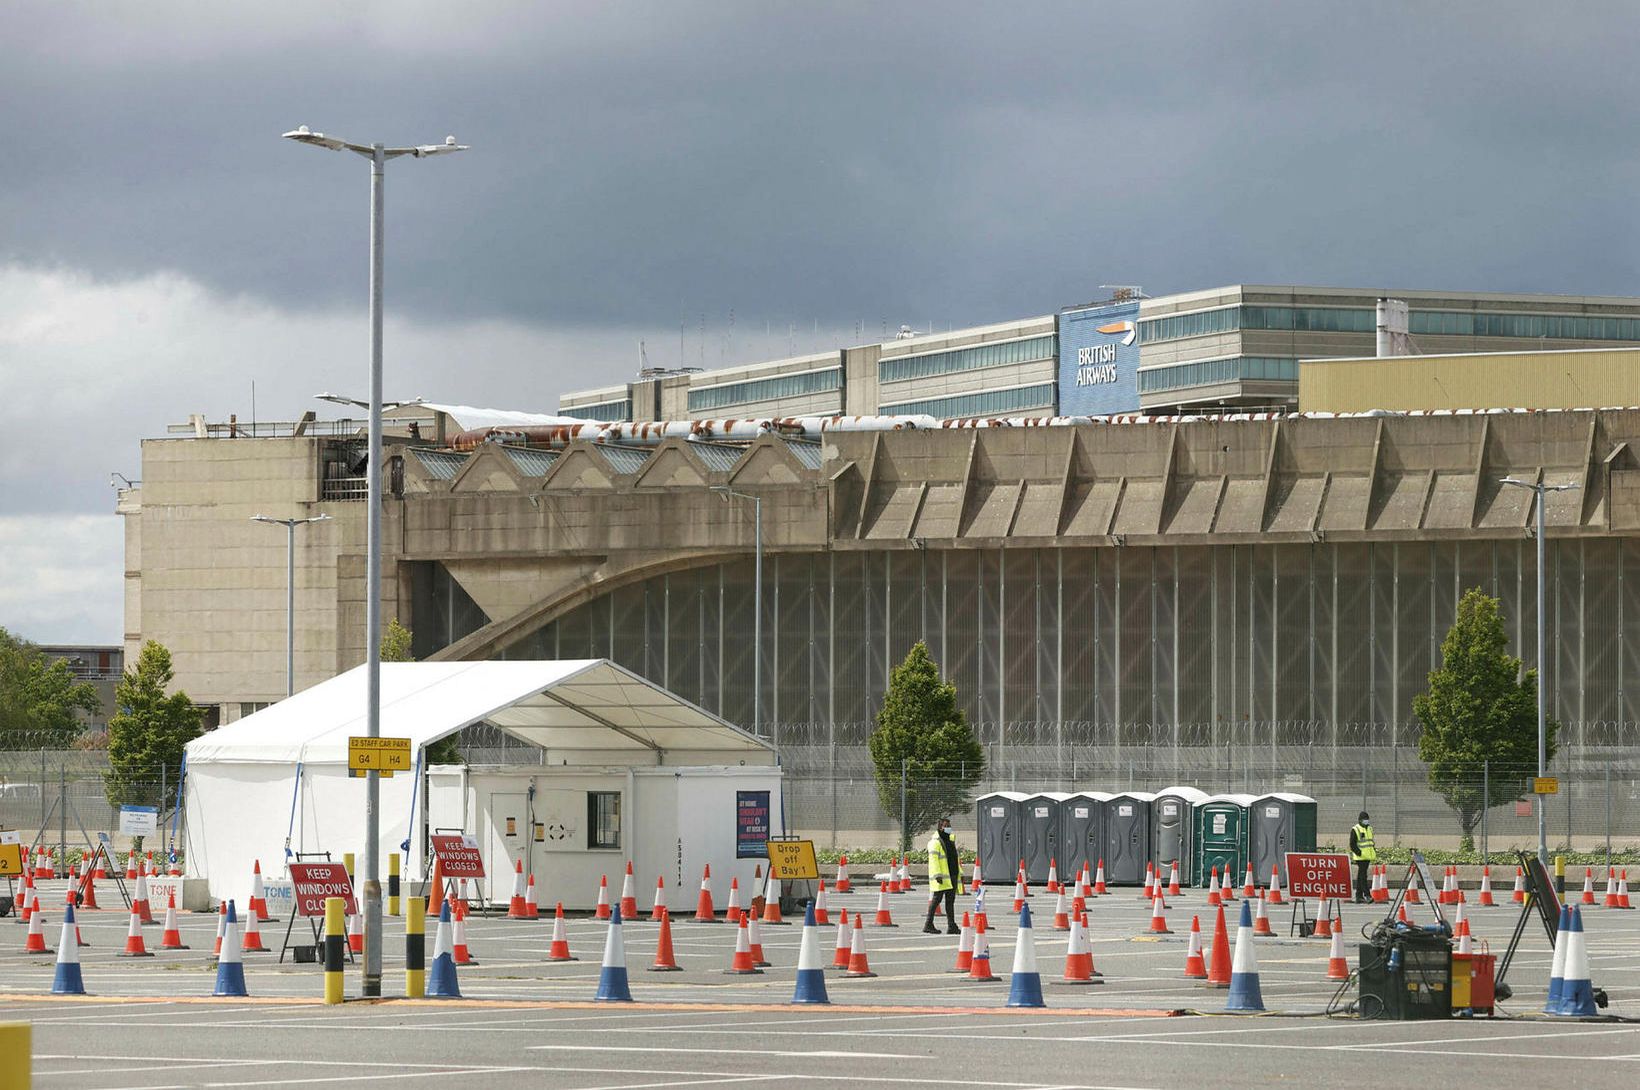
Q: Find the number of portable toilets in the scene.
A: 7